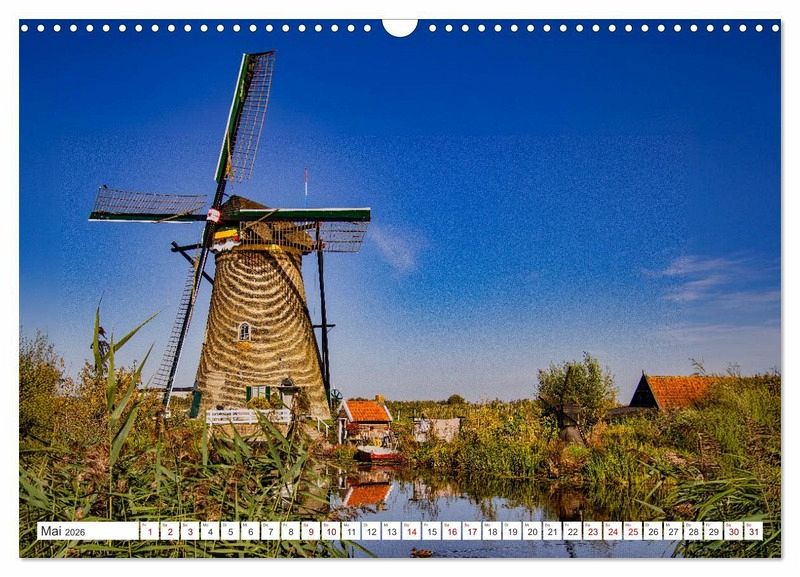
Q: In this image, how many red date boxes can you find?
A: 13